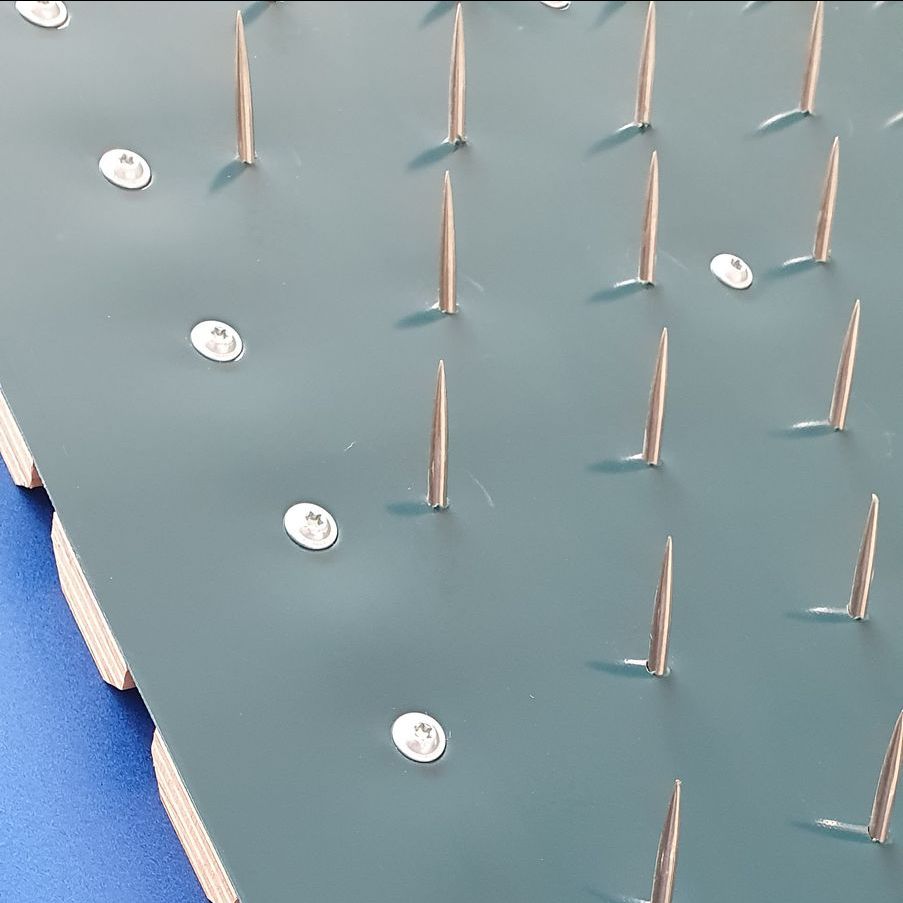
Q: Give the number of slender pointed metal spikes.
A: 14